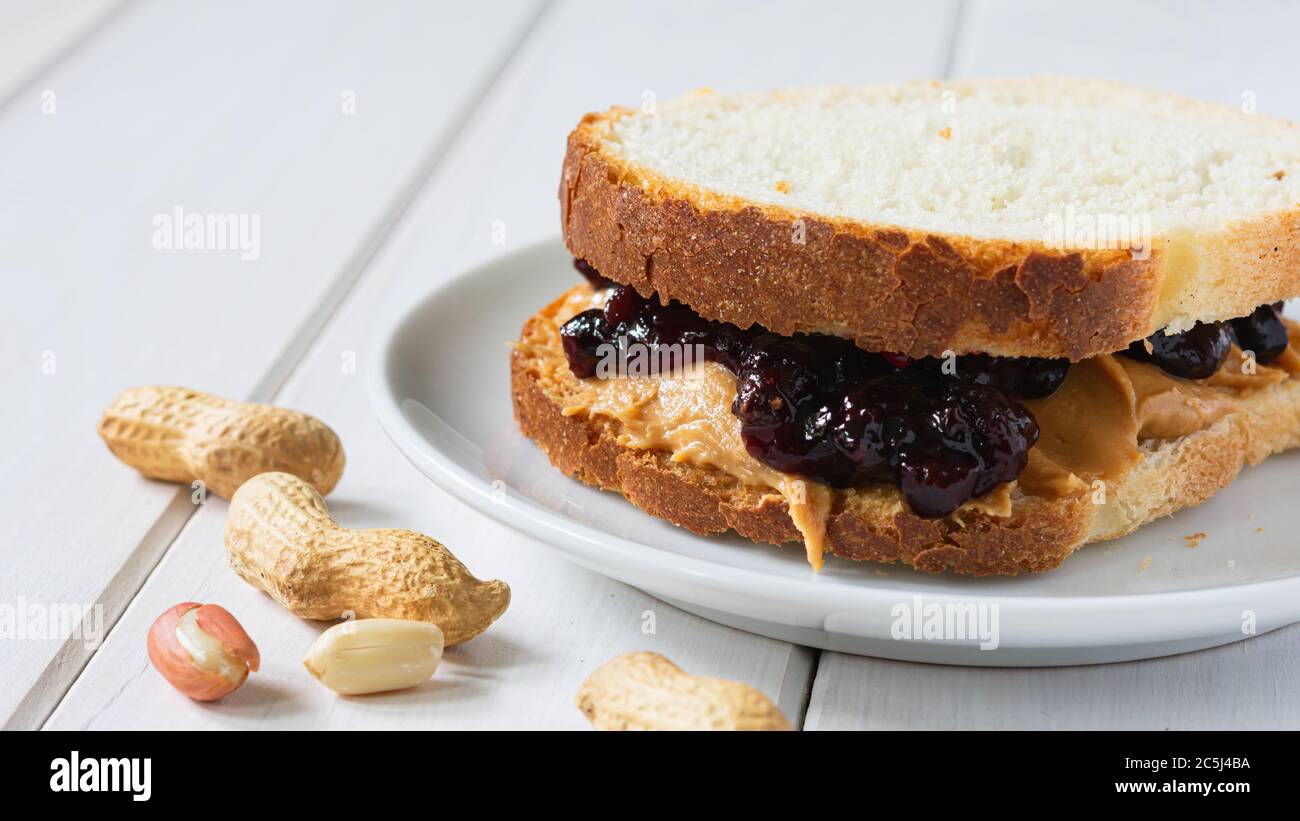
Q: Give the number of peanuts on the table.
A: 5